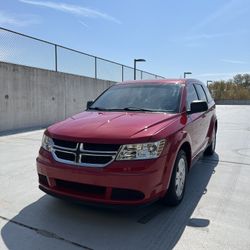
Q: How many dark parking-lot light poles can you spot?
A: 3